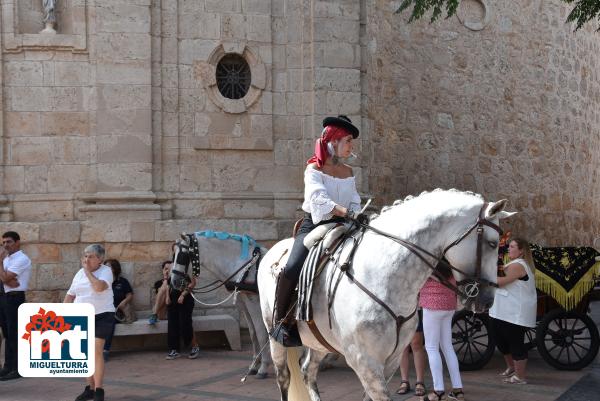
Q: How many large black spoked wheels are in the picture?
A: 2